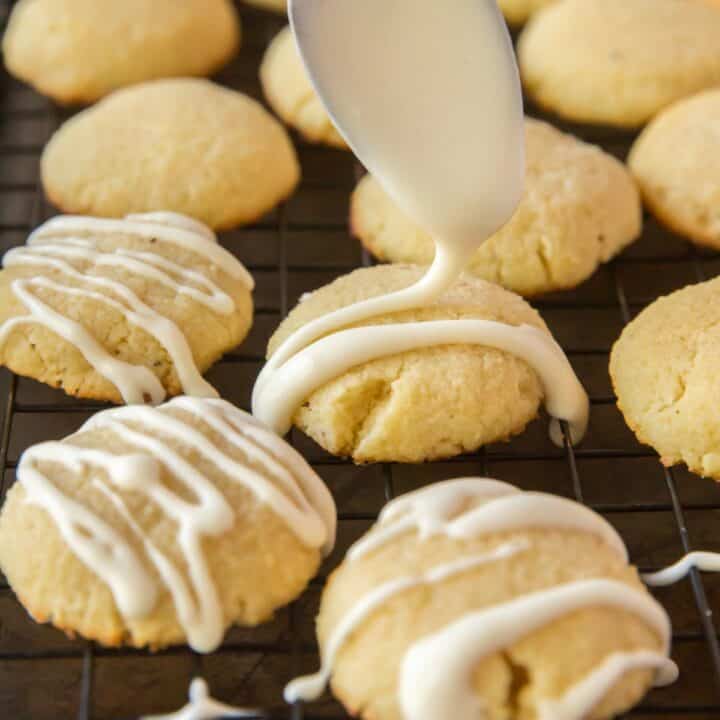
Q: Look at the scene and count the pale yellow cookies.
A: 13